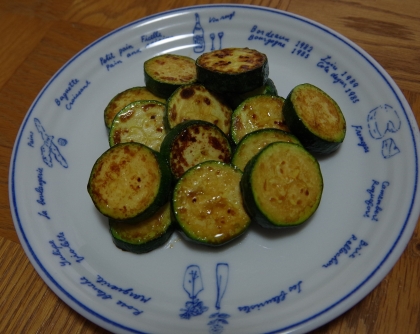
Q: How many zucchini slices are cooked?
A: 14